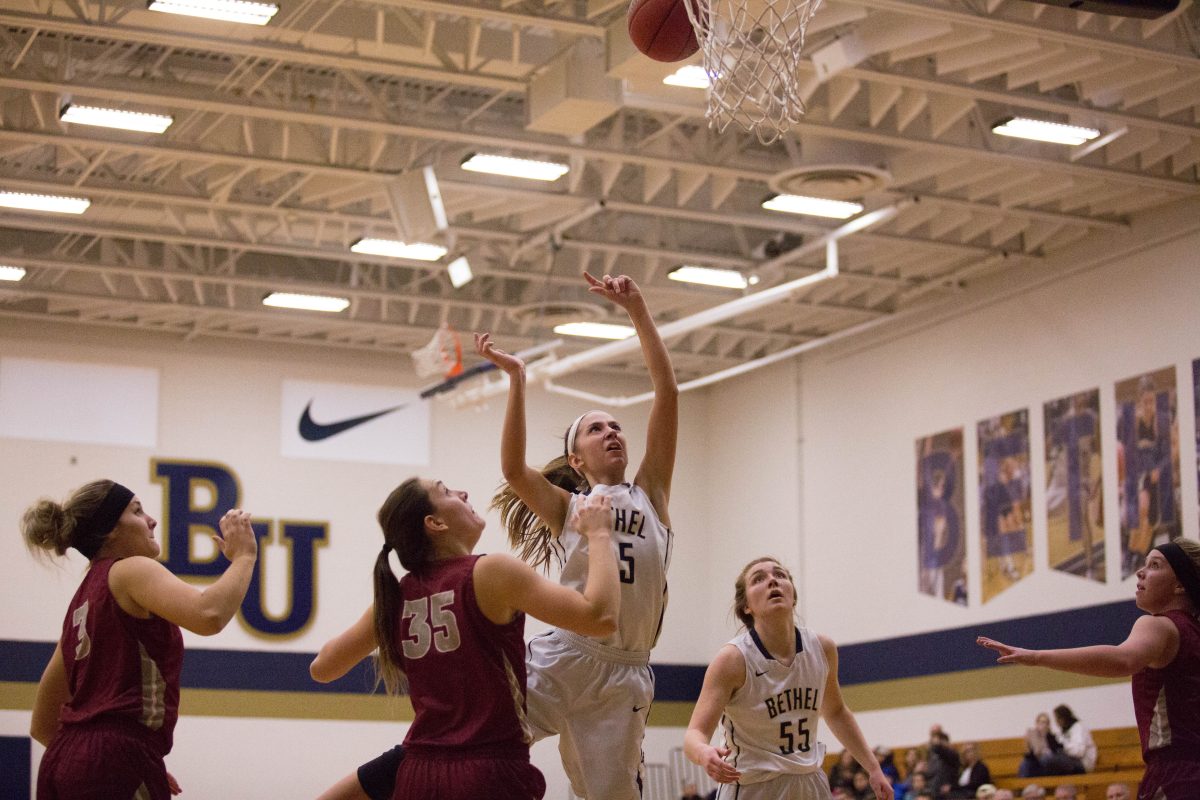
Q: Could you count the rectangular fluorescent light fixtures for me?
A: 12